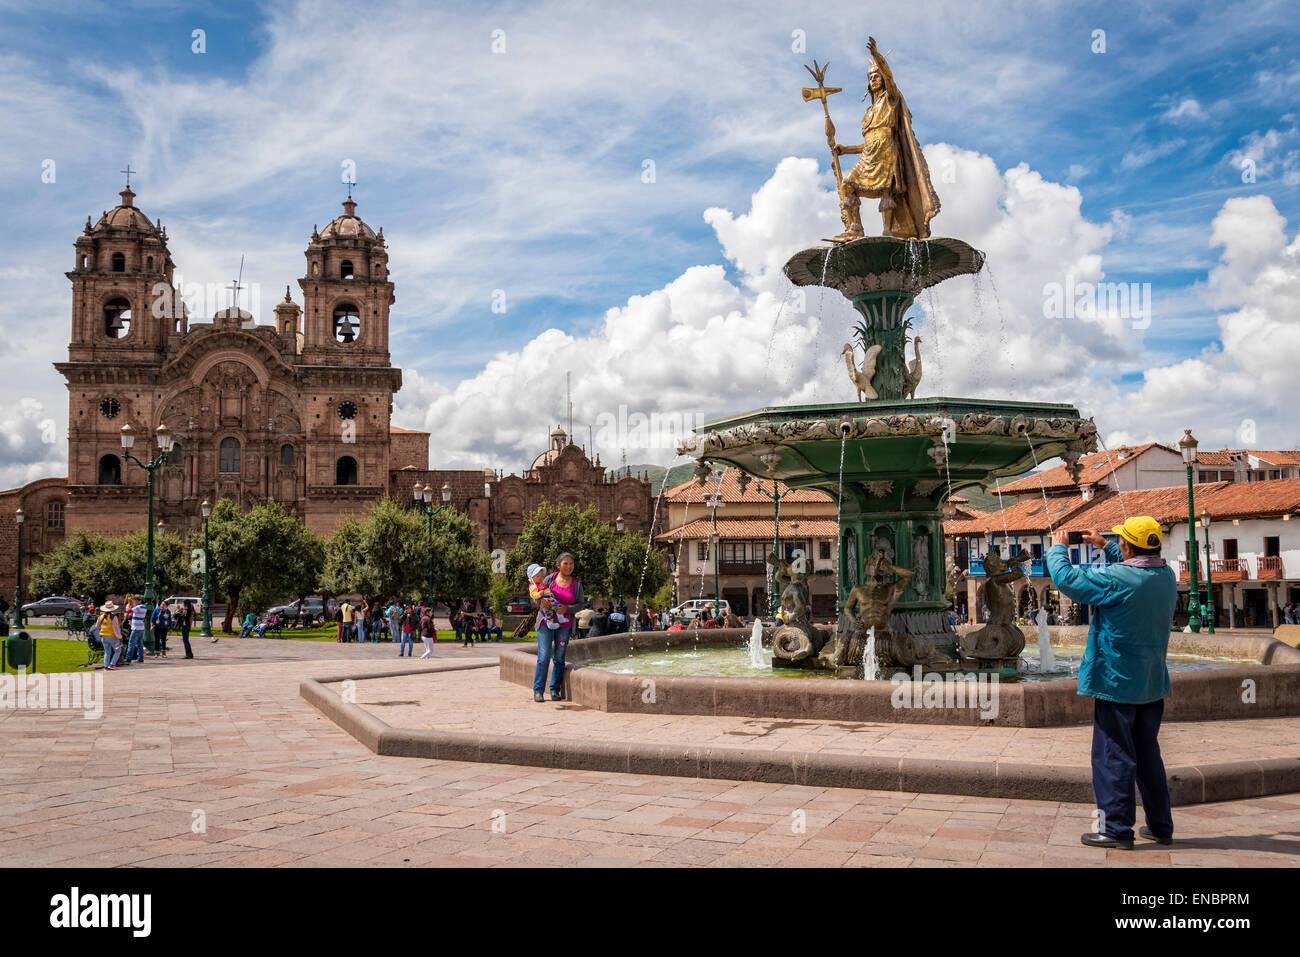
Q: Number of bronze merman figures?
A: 3